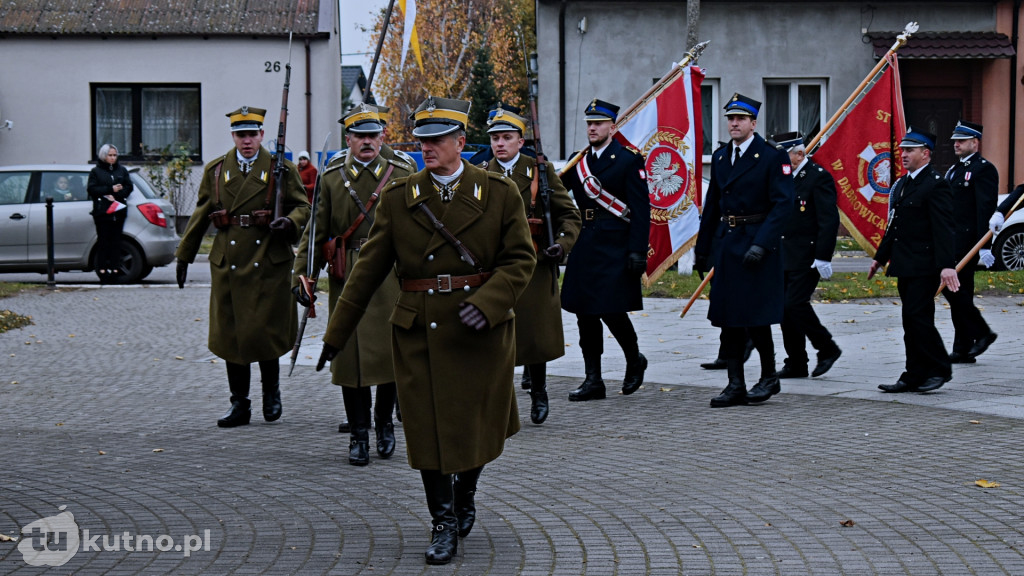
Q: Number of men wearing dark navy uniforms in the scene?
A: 5